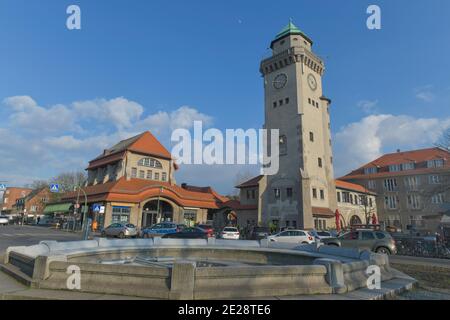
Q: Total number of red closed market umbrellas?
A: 2